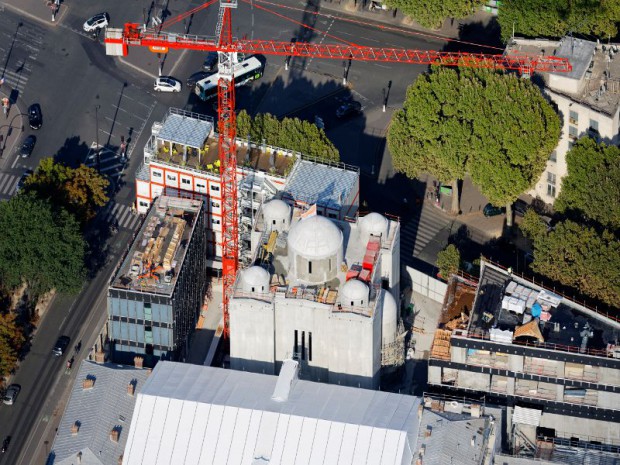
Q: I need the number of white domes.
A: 5